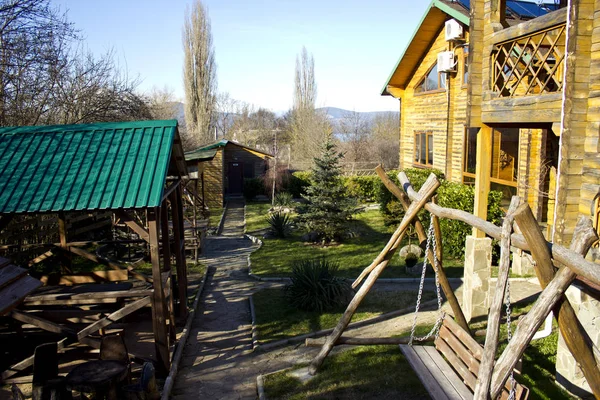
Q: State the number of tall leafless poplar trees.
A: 2